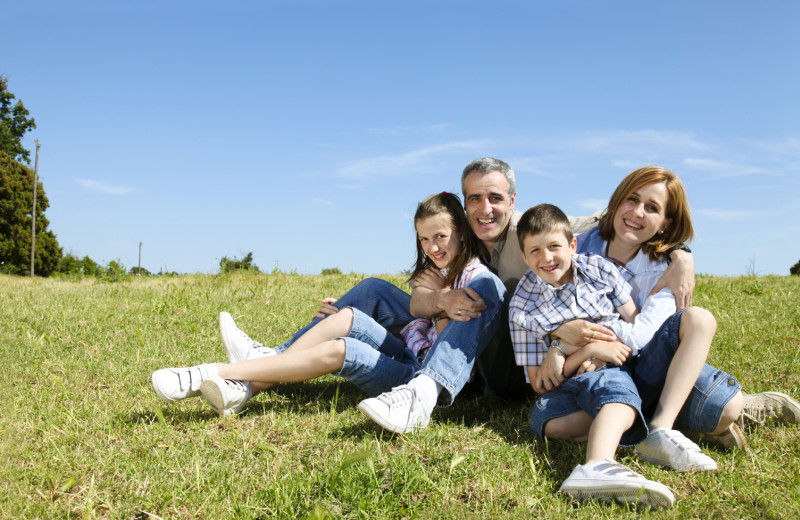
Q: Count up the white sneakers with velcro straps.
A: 4